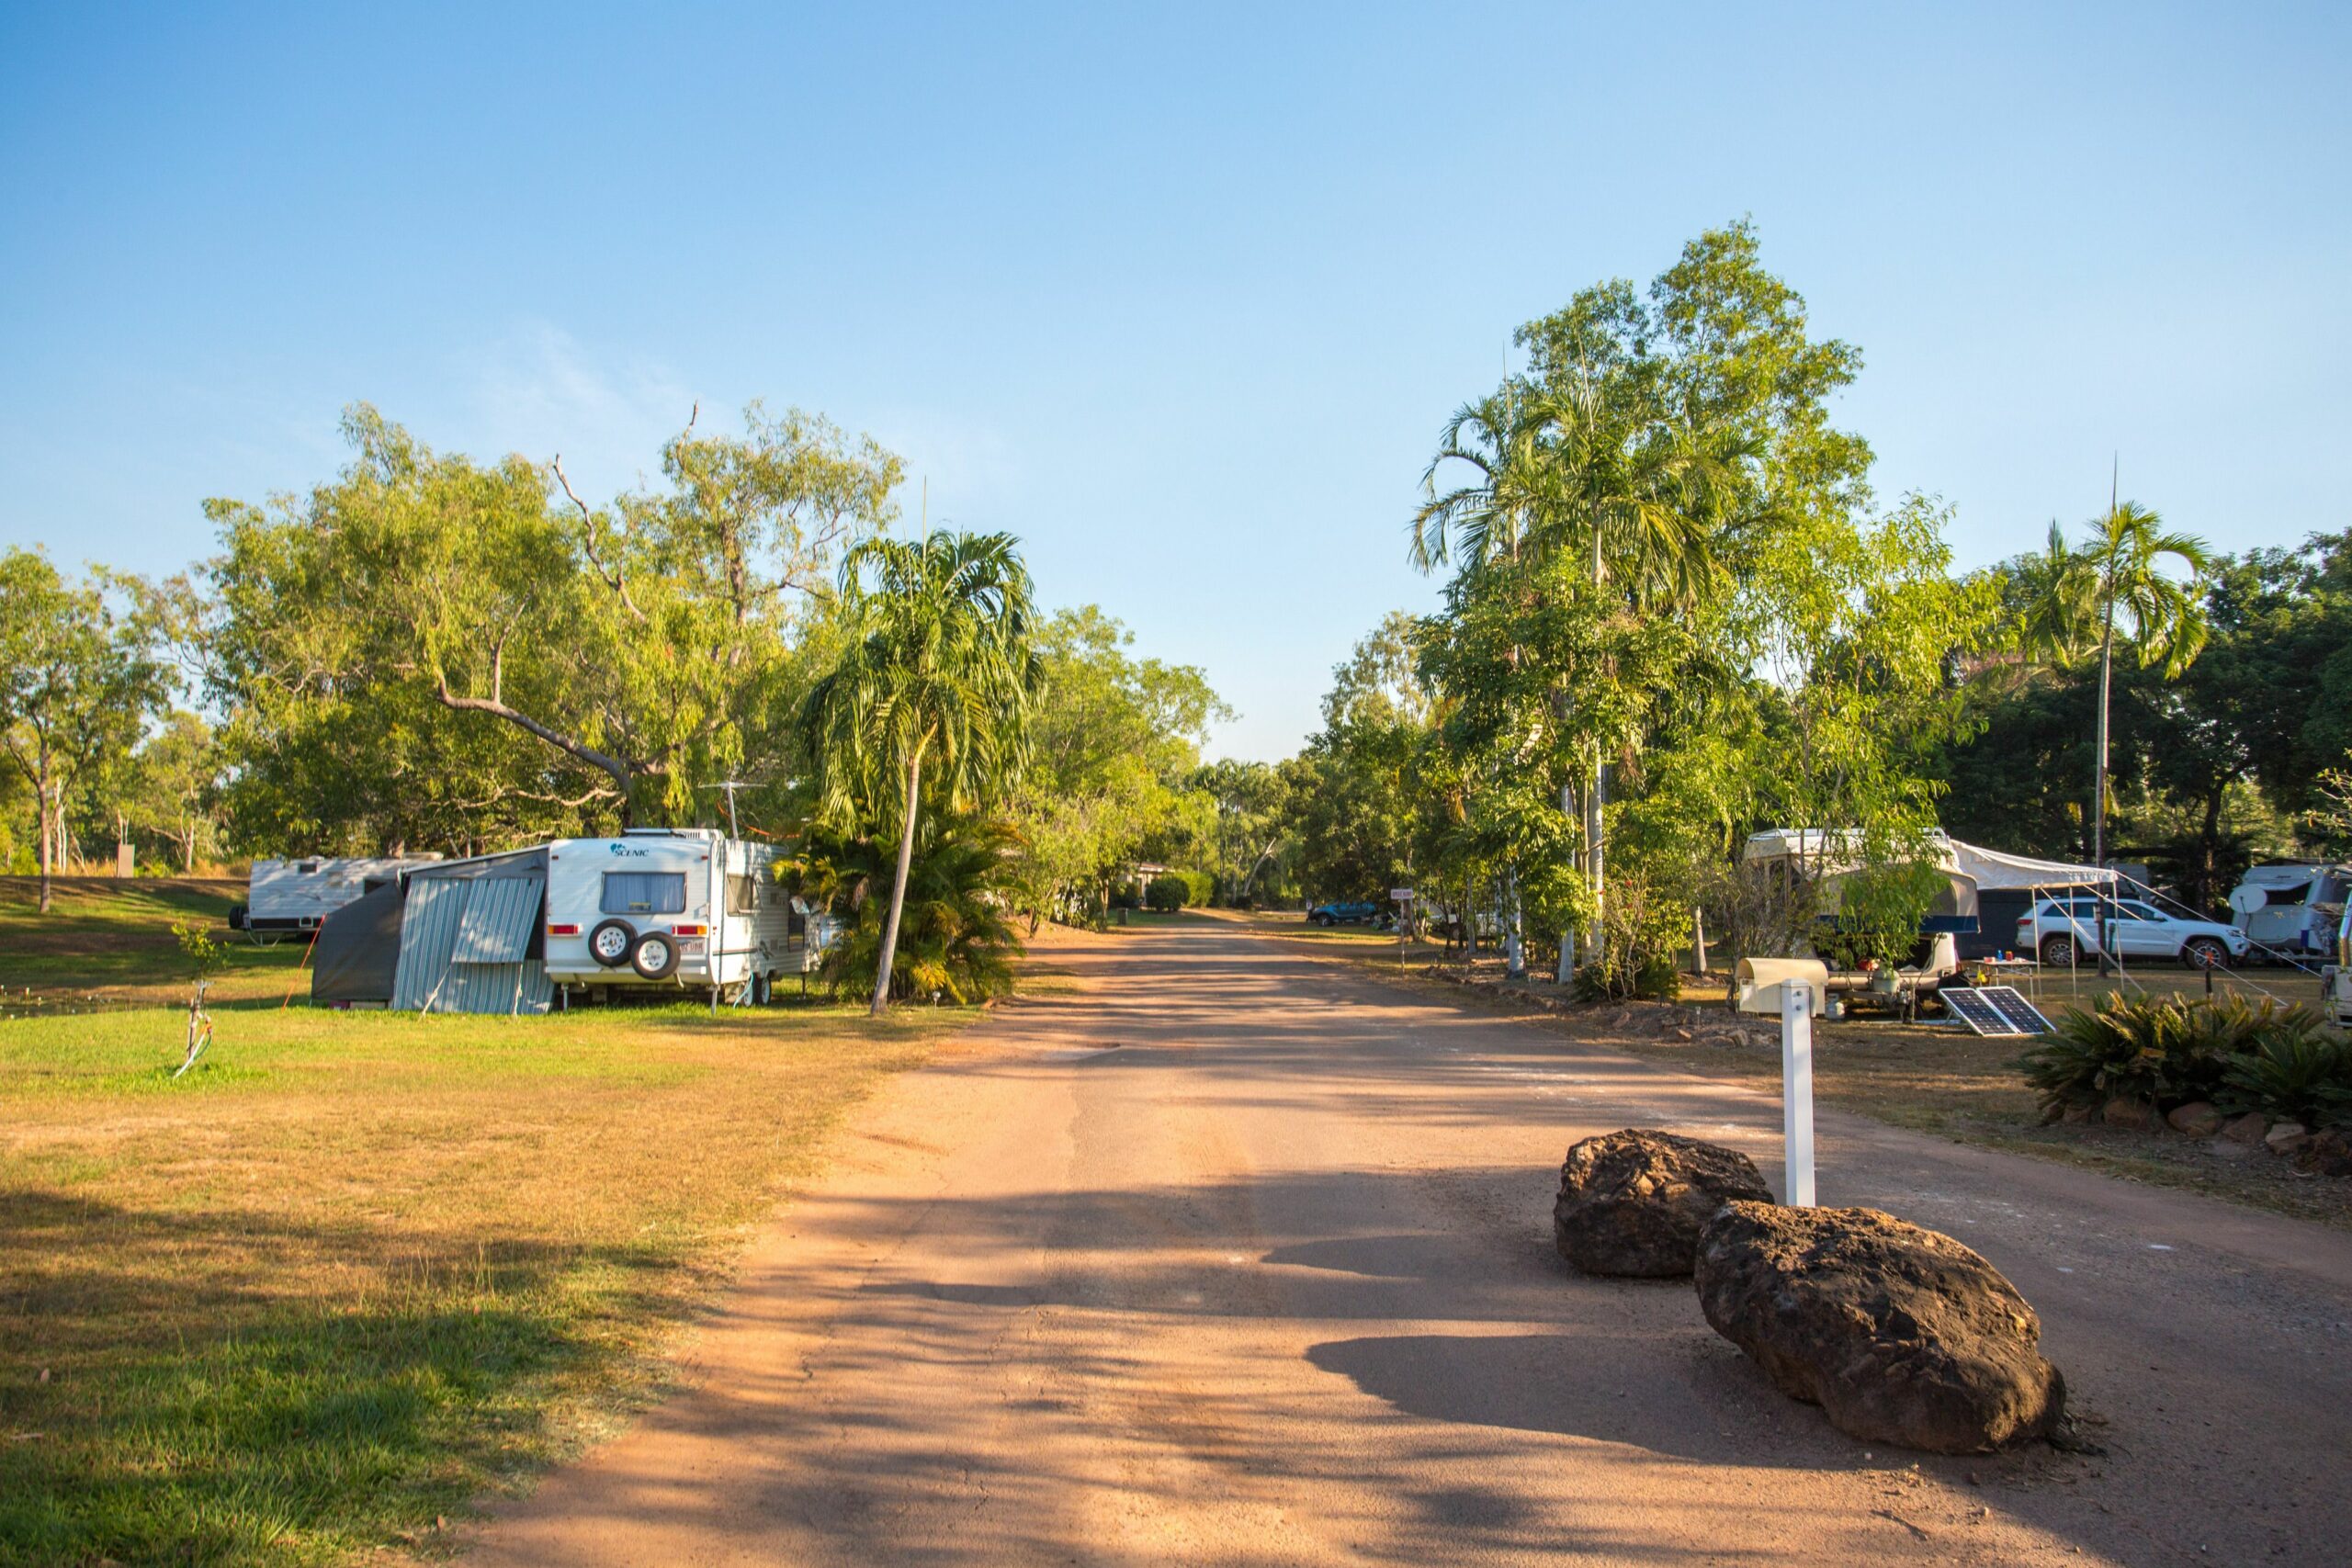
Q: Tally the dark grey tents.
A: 1